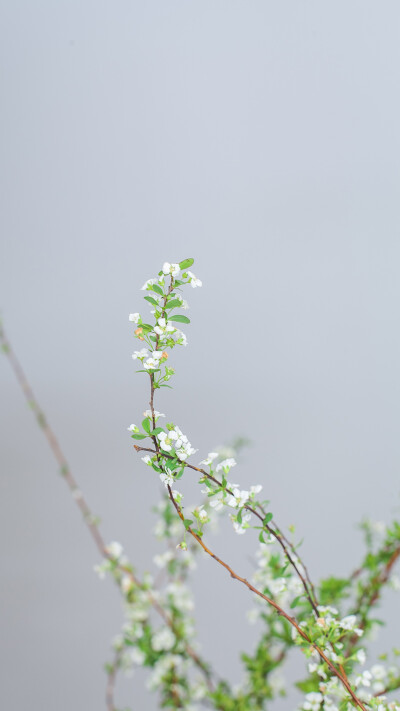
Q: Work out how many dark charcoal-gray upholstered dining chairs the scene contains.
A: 0